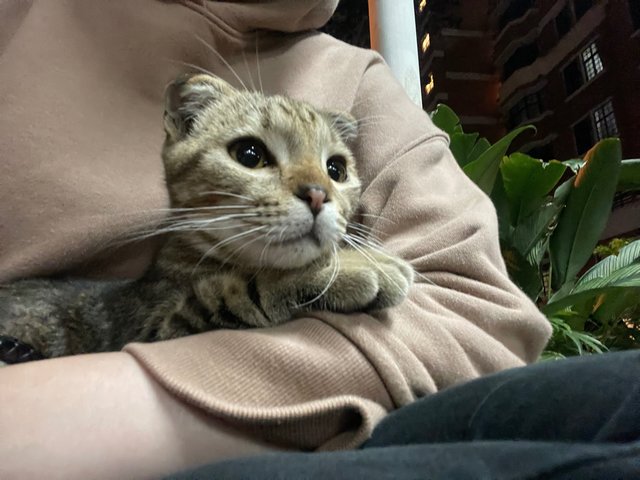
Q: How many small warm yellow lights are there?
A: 3